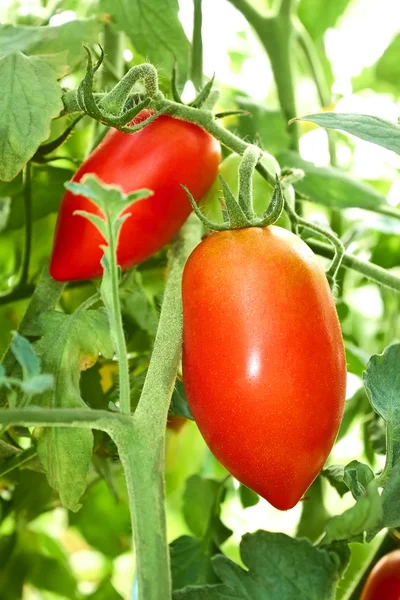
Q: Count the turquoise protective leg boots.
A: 0